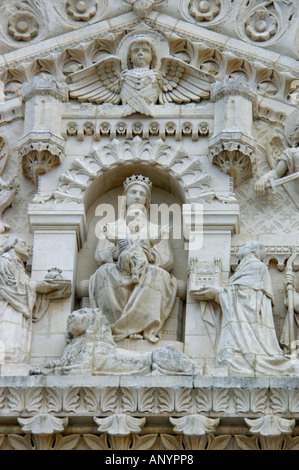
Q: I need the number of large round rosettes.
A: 4